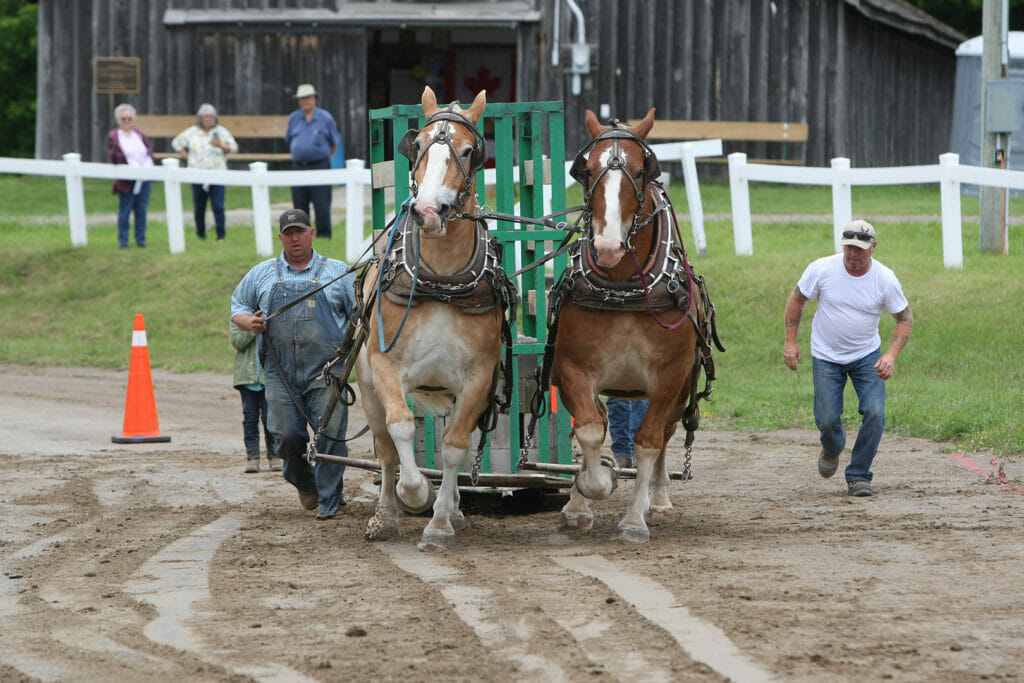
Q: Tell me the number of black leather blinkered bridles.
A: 2